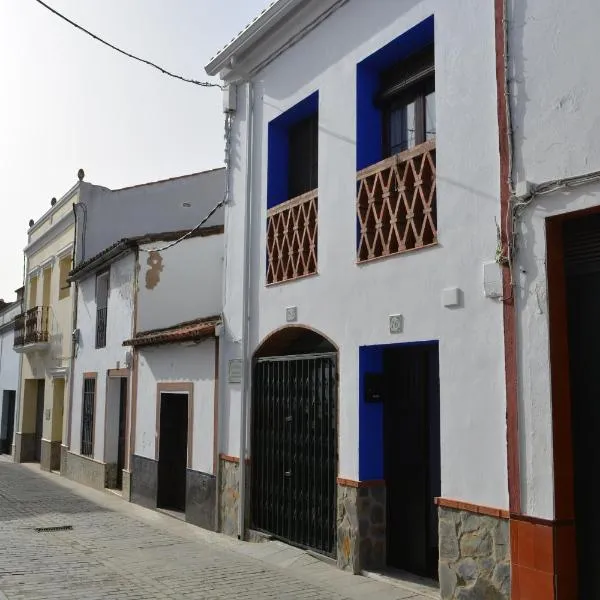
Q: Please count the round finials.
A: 3